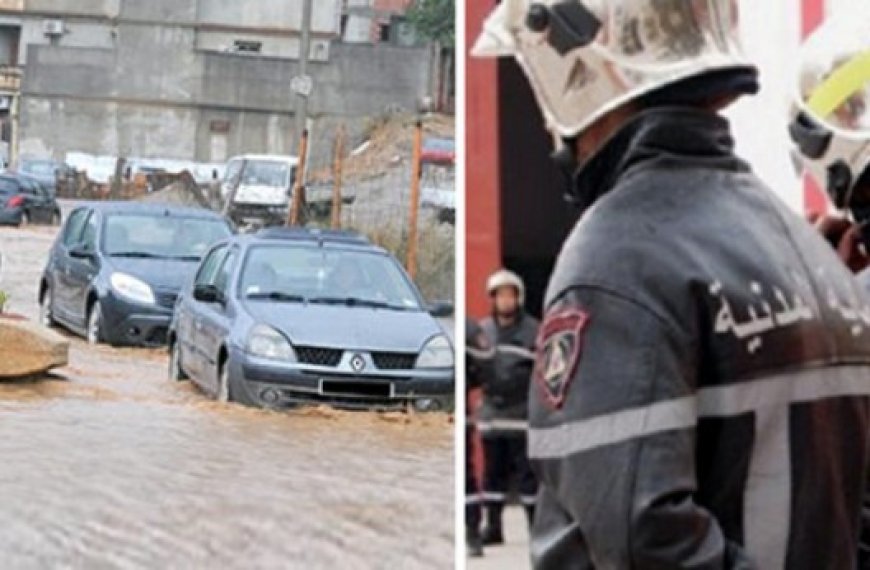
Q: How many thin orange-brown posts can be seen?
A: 3